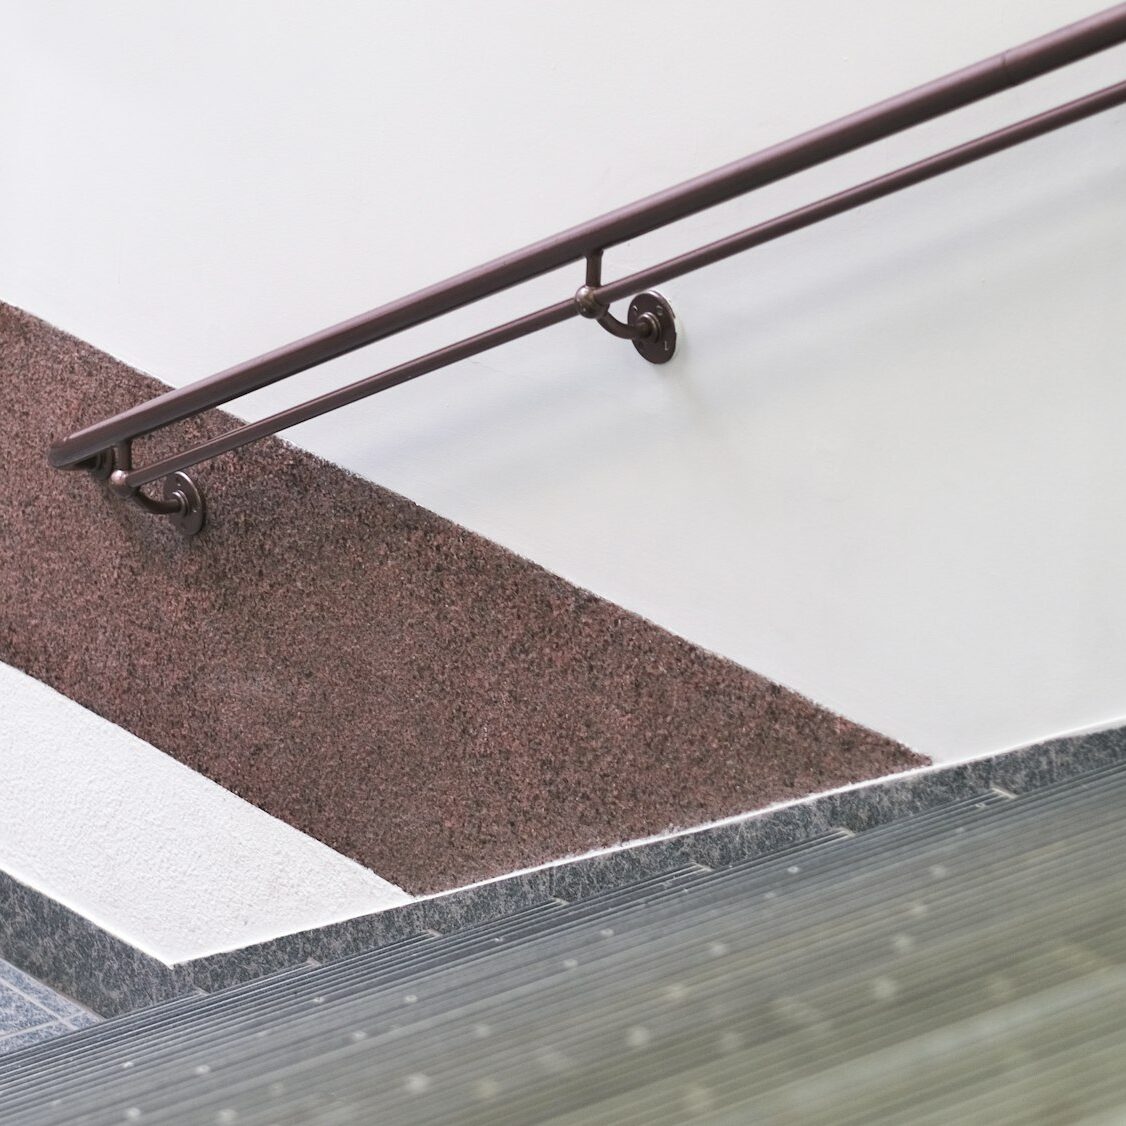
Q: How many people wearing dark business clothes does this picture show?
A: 0